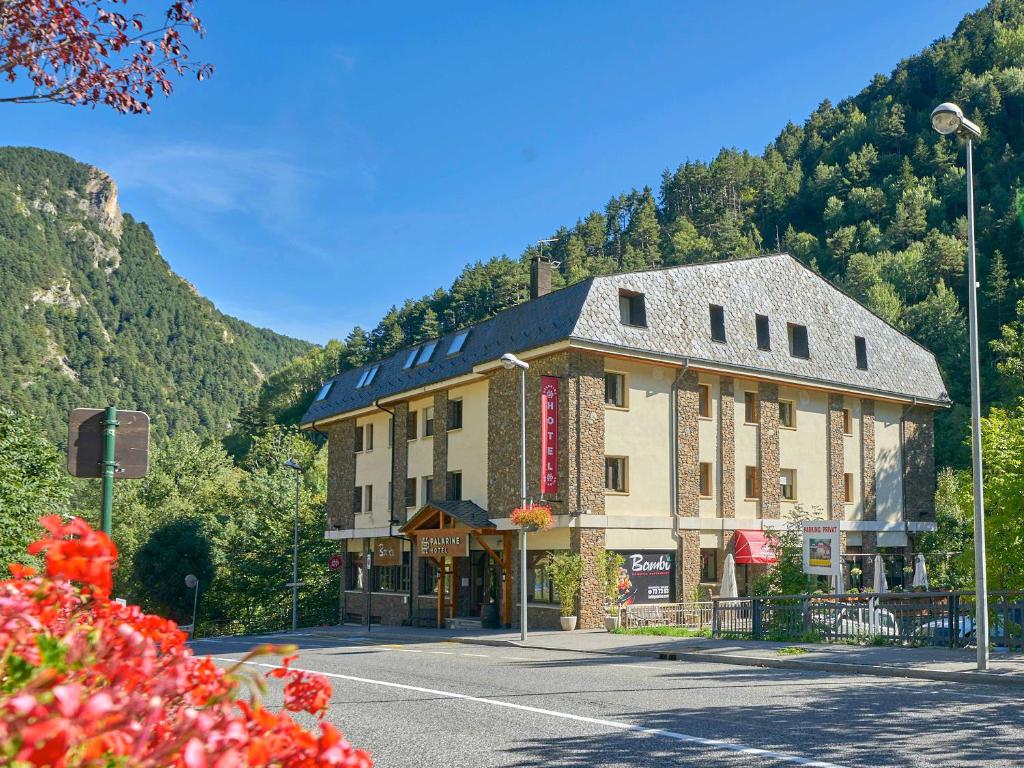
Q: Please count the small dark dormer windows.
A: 5